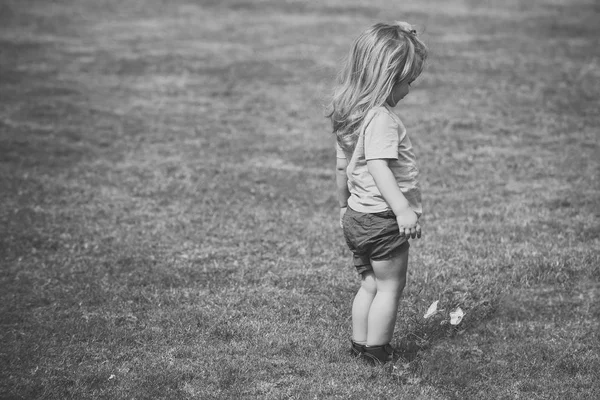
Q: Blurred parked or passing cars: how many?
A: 0